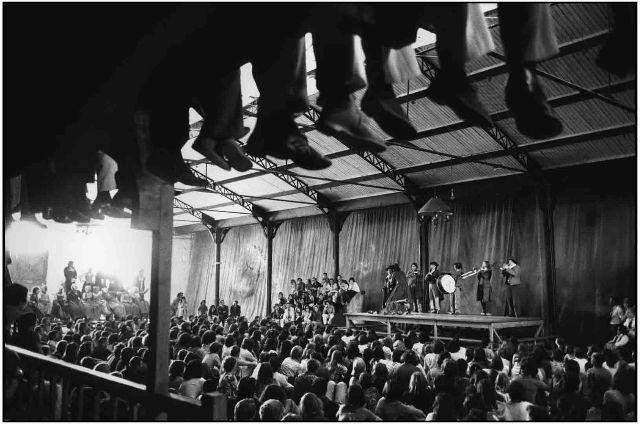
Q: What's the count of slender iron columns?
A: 5